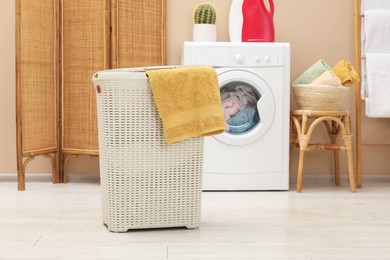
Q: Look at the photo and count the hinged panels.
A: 3